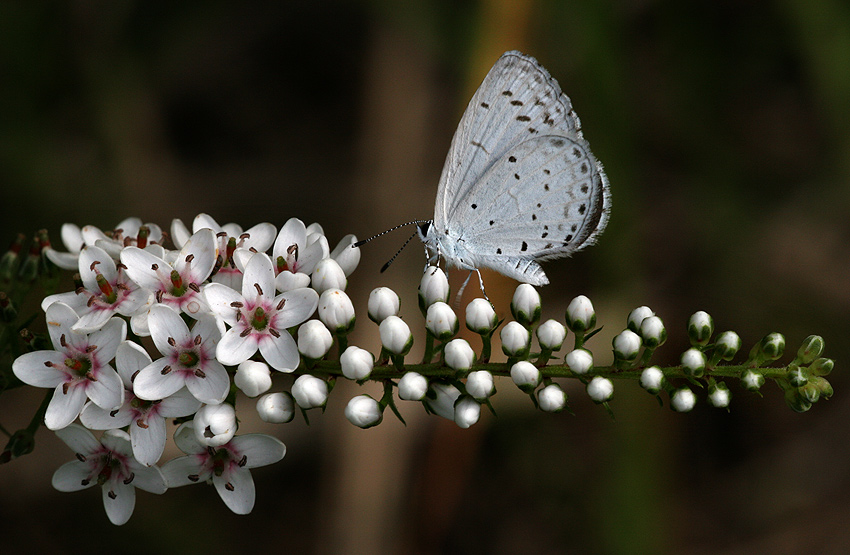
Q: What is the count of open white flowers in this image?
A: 11